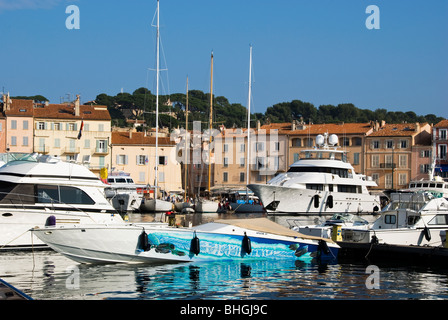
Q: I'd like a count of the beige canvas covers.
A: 1